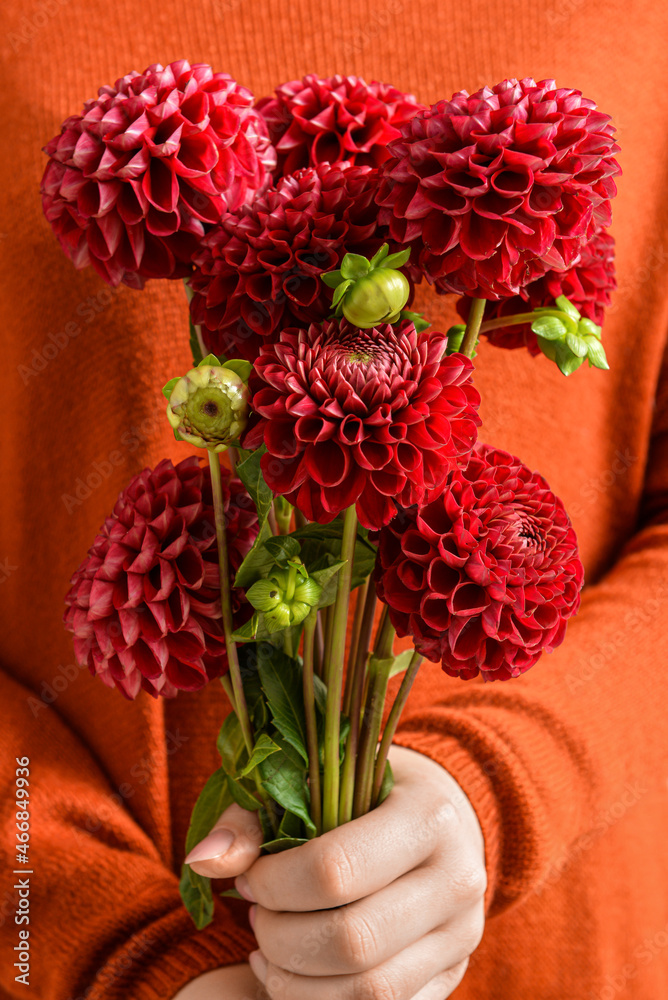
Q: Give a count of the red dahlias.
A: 8